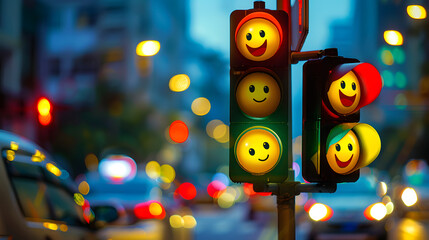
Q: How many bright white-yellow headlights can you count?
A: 3